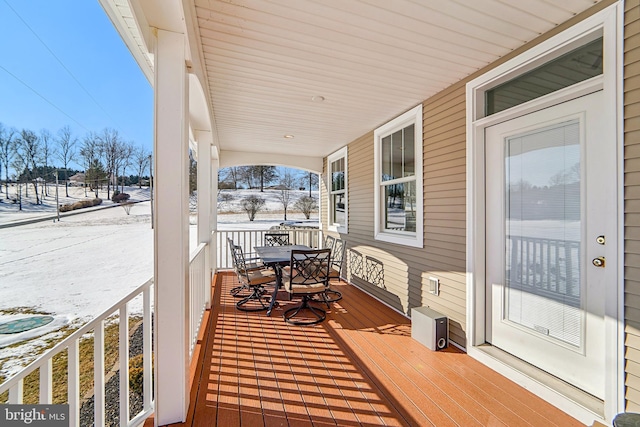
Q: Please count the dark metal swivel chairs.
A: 6